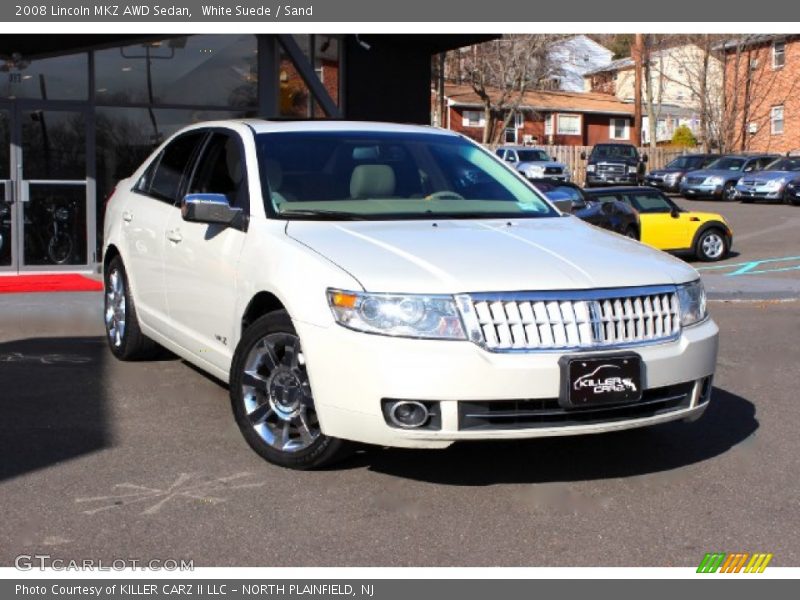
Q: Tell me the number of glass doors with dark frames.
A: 2